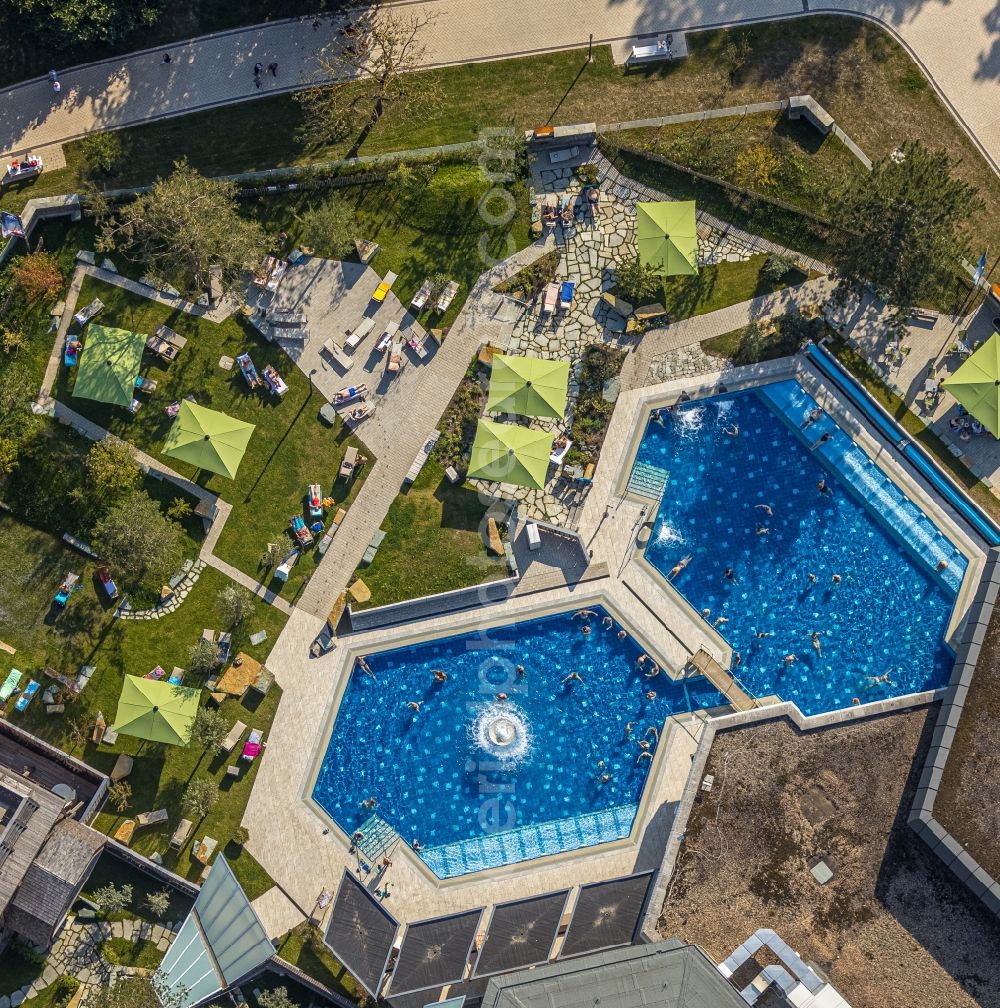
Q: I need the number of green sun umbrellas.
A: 7